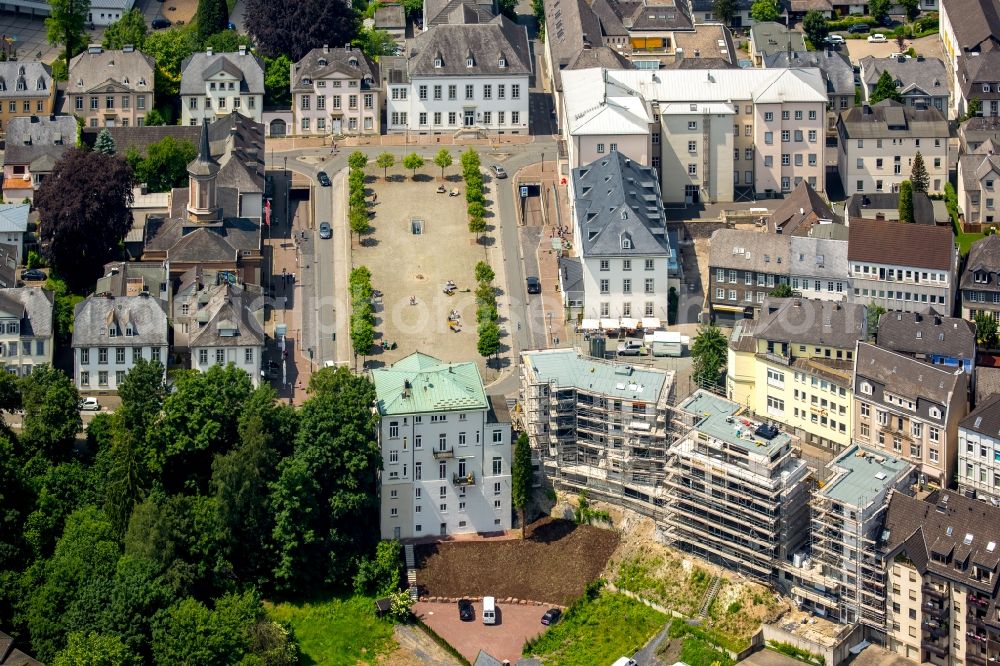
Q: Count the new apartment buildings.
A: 3